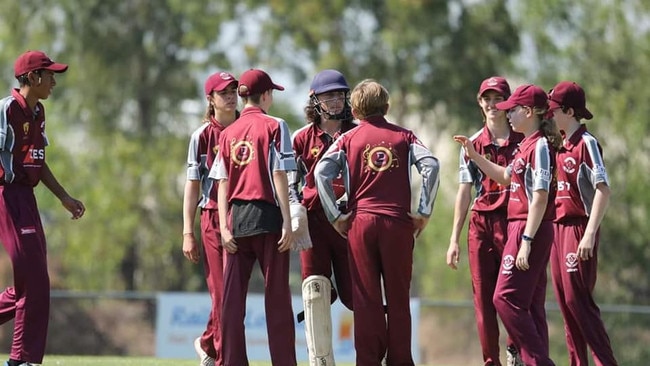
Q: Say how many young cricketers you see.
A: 8